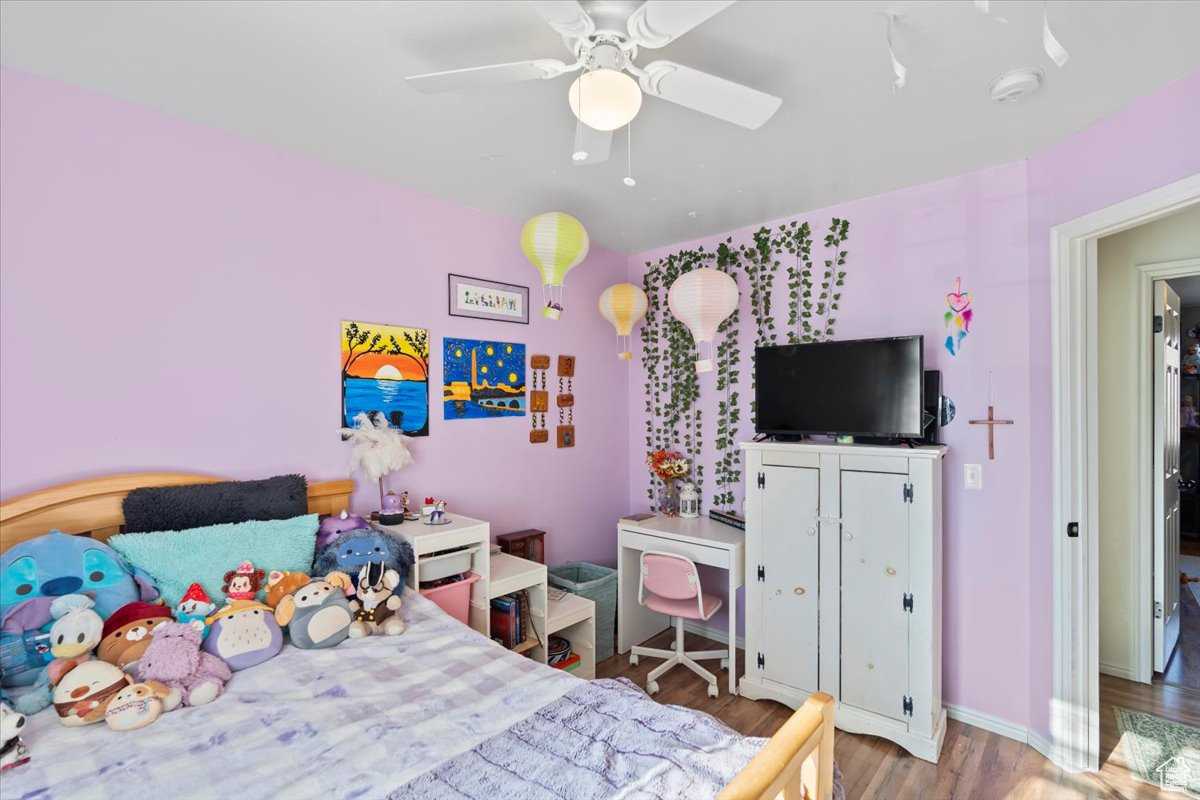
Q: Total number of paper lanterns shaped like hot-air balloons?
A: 3